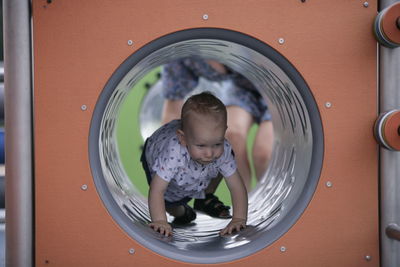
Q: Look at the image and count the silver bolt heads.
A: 11